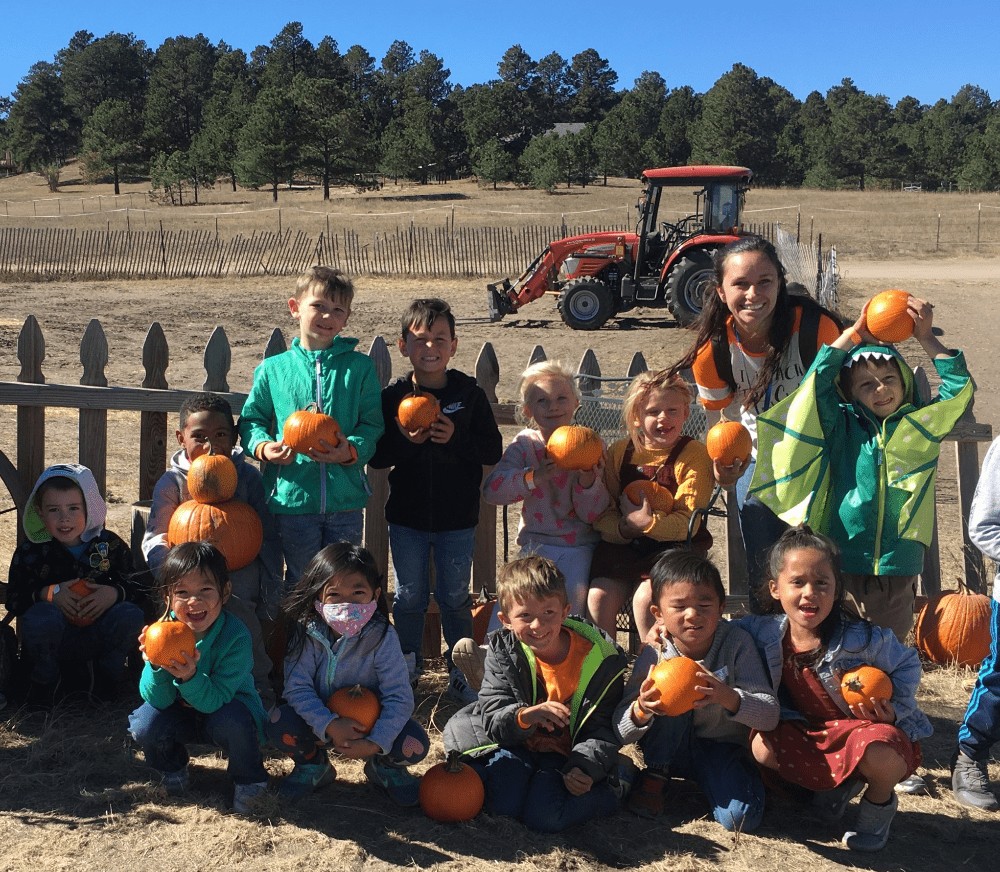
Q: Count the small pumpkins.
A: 13